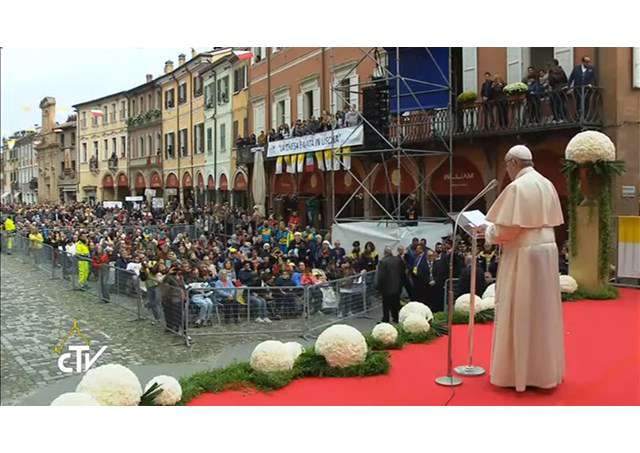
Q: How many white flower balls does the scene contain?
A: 14